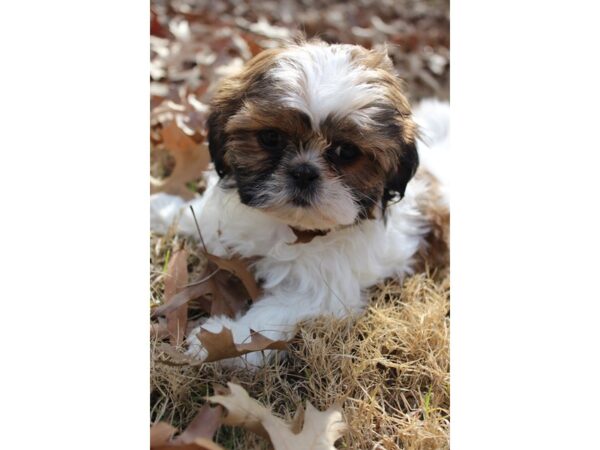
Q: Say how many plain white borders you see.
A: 2